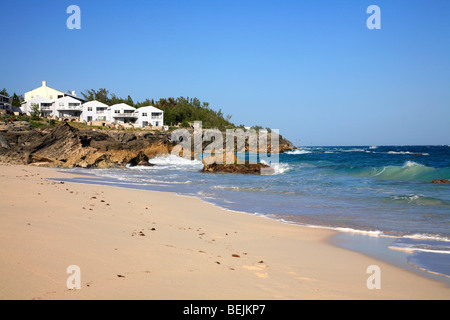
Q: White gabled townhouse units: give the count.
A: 5